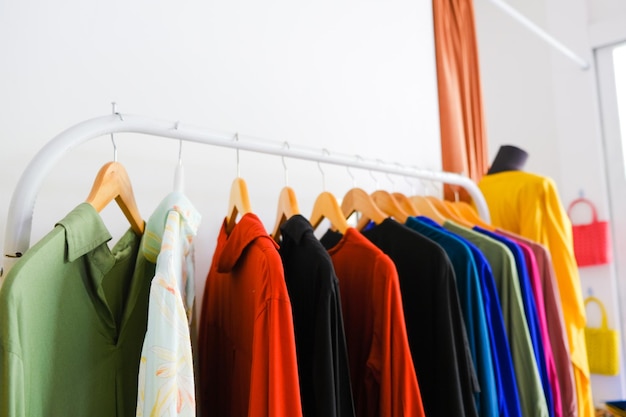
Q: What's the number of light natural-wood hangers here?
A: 11